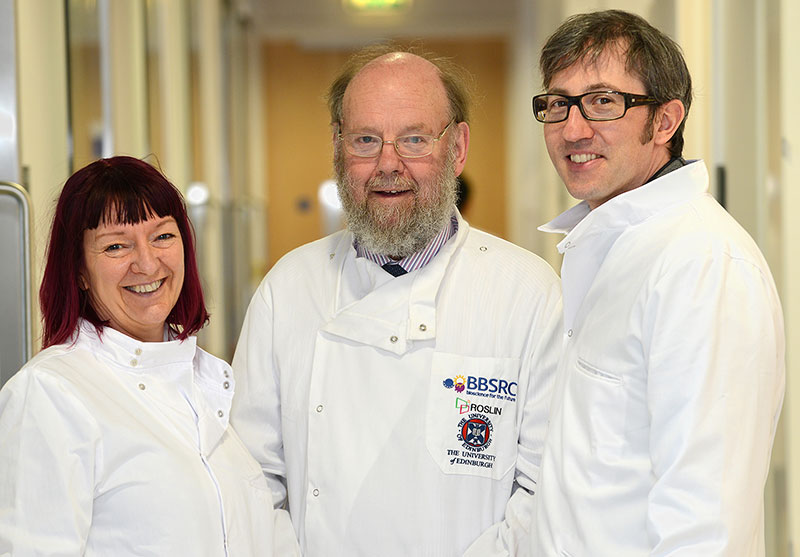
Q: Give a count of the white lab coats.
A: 3